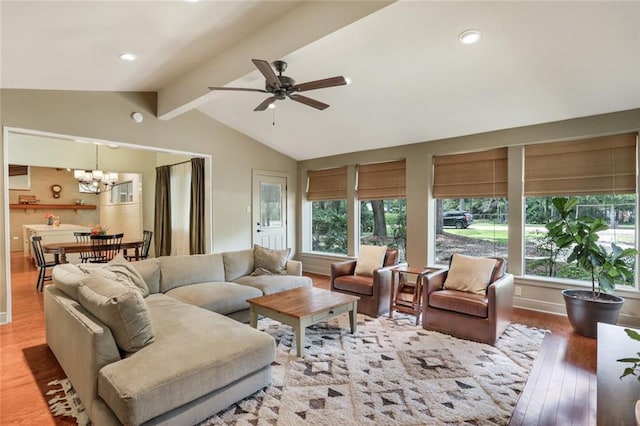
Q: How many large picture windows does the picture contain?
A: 4